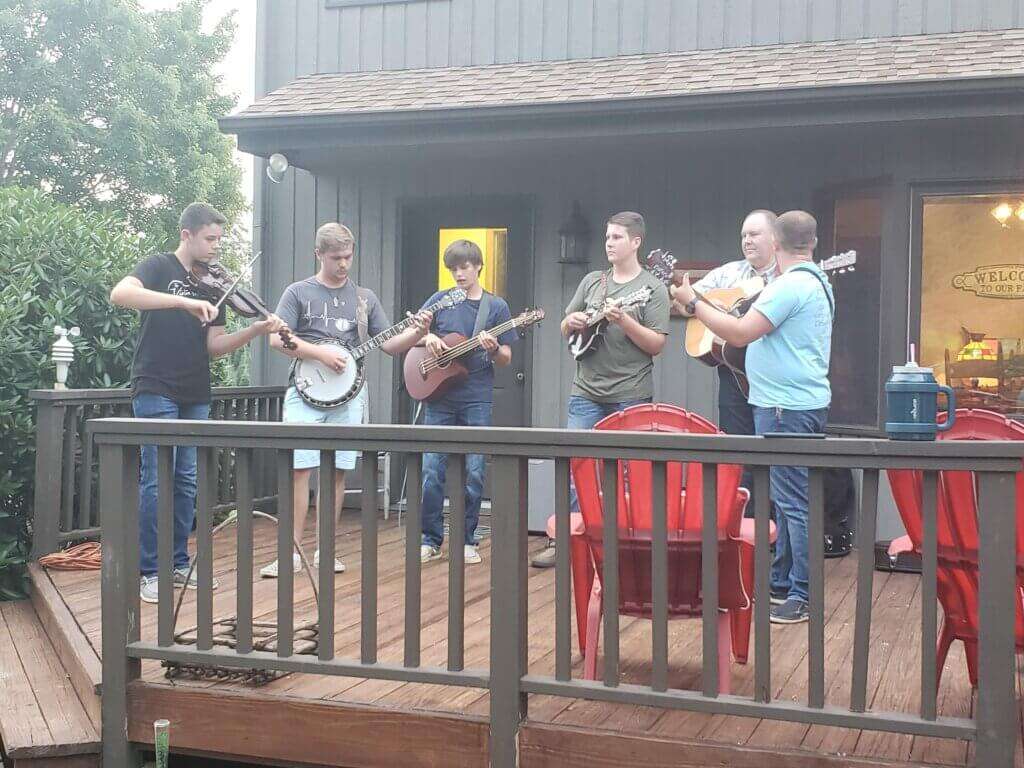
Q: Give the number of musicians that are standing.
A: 6